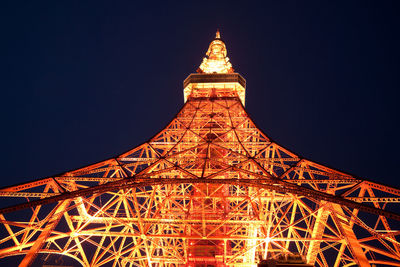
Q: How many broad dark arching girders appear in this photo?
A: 1